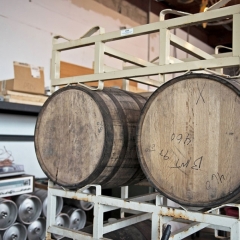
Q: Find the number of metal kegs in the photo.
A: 8